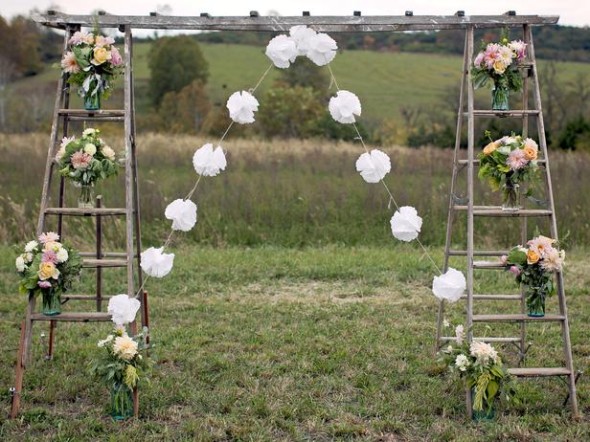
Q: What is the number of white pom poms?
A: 12